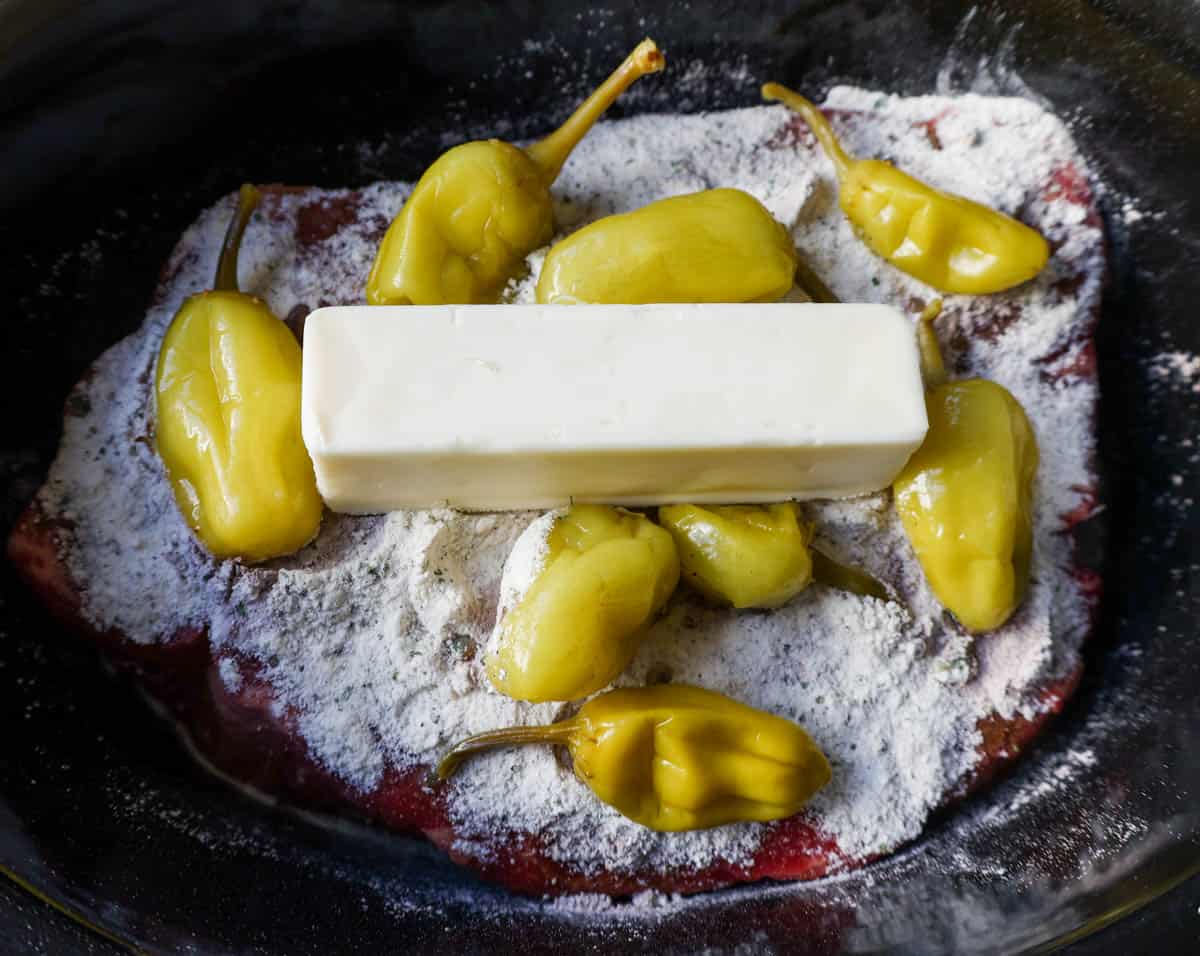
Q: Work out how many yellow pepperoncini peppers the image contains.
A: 8